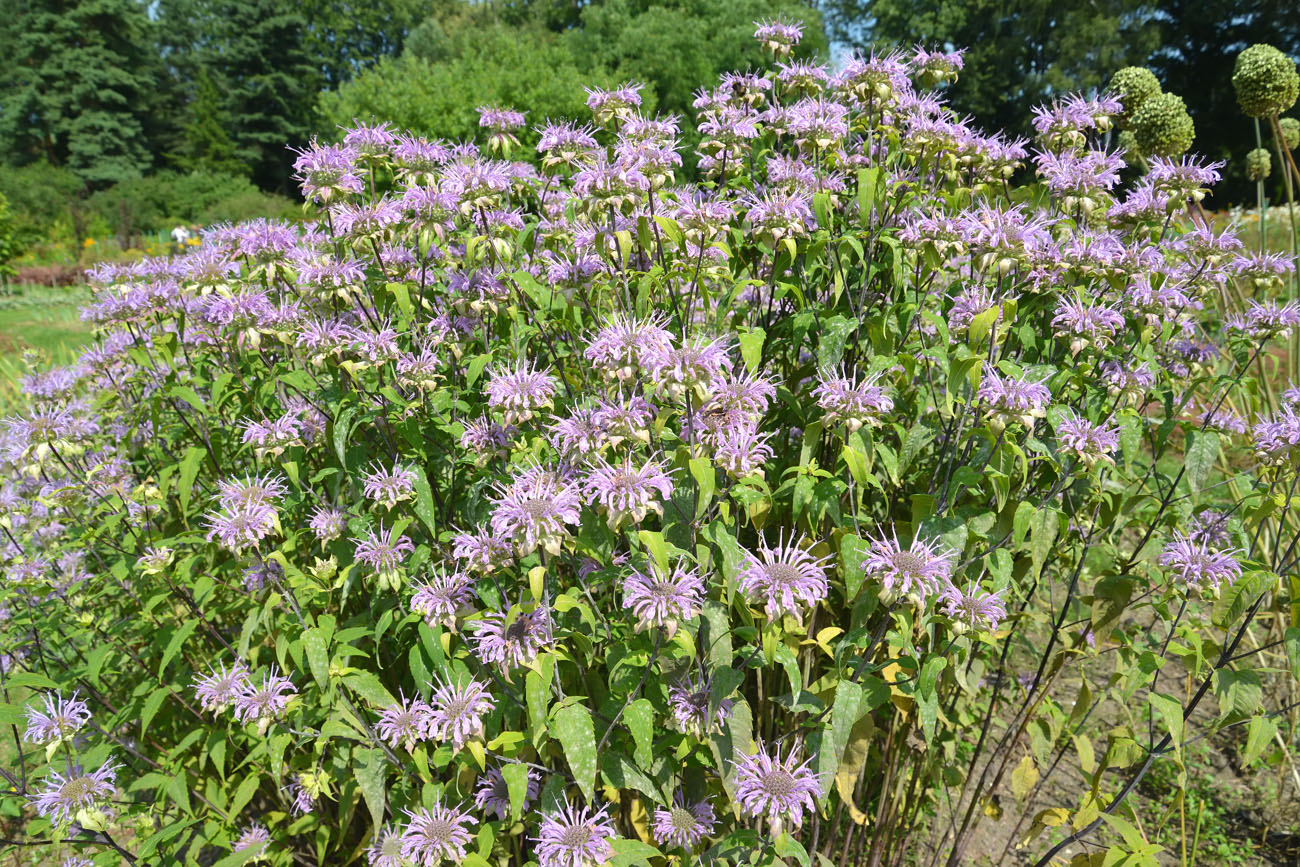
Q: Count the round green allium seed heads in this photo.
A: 6